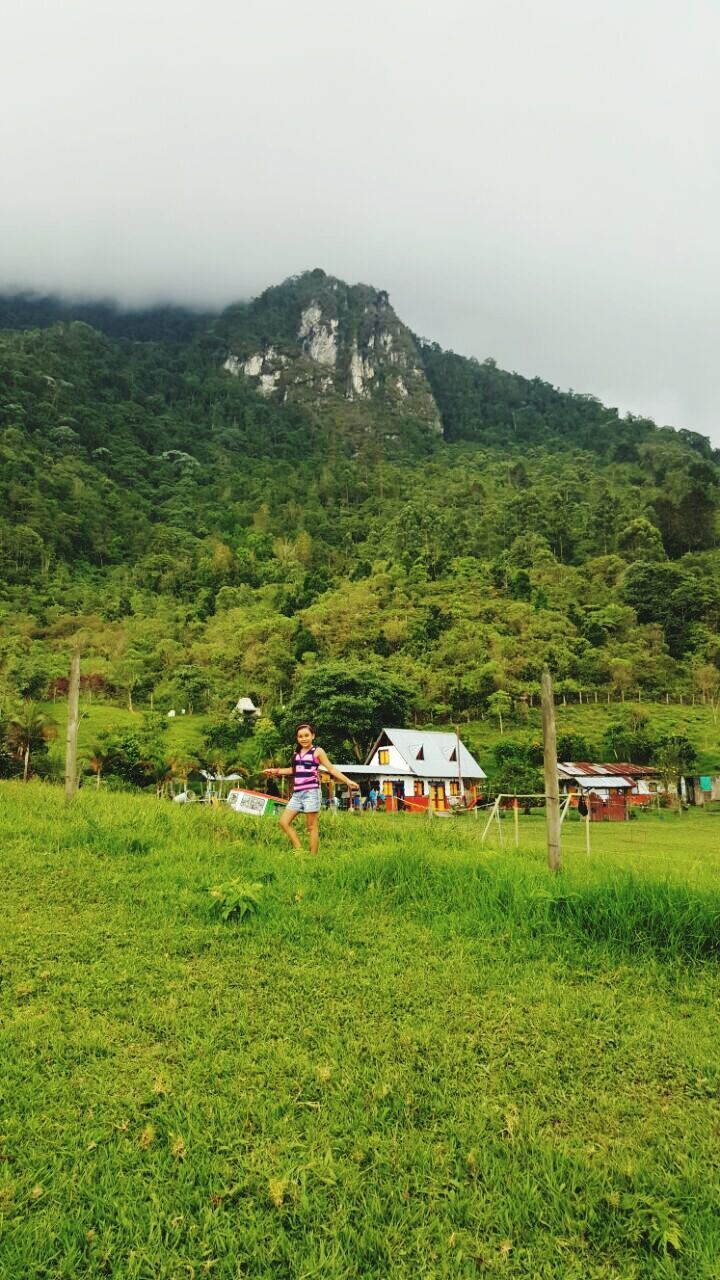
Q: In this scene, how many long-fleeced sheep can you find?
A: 0